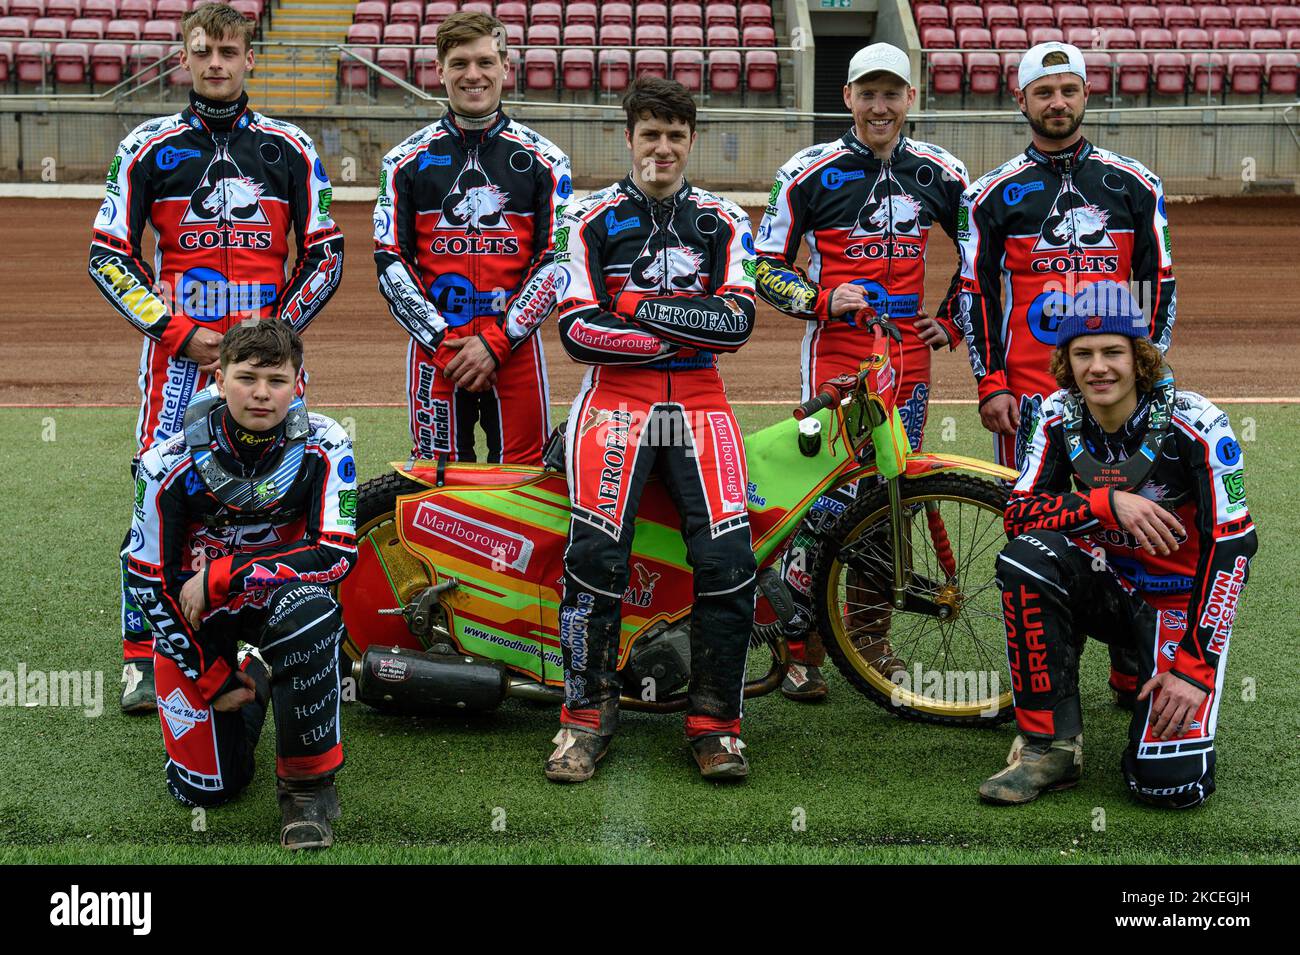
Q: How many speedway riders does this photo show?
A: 7